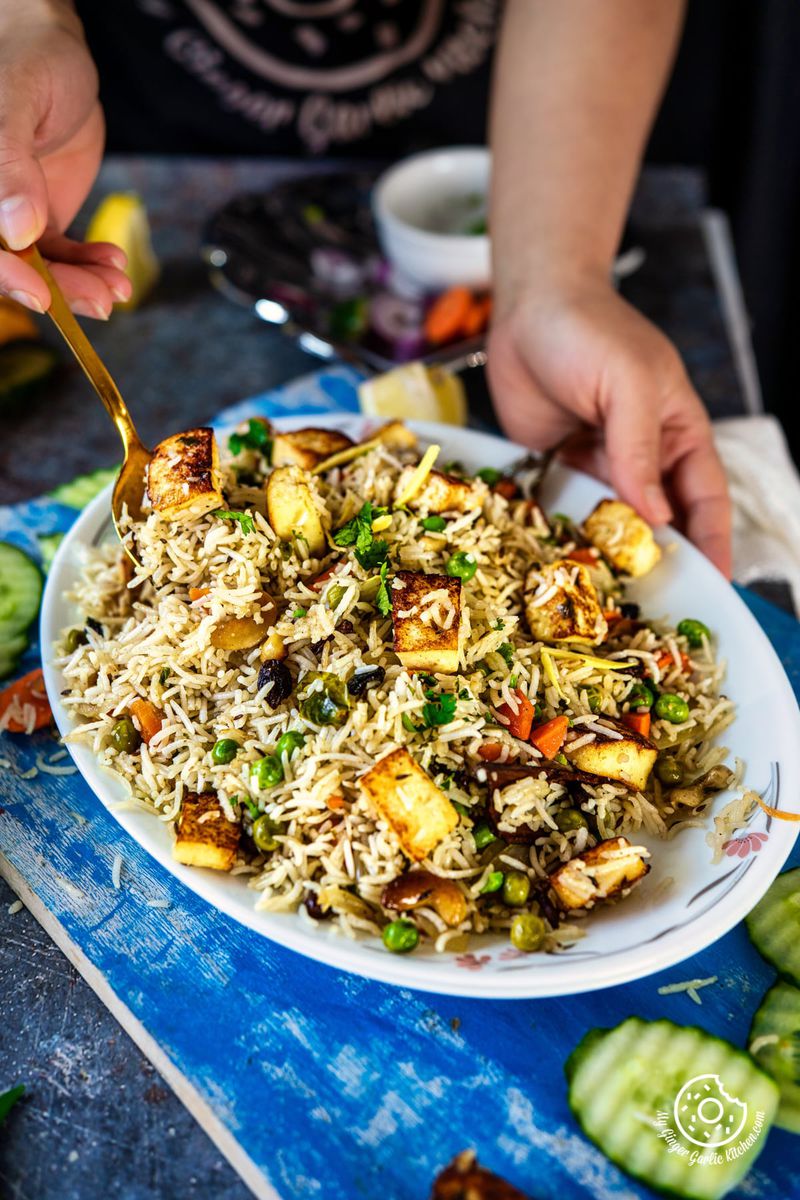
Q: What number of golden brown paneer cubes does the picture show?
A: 12